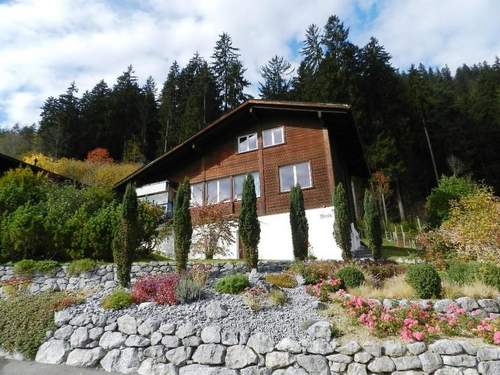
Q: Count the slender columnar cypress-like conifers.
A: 6